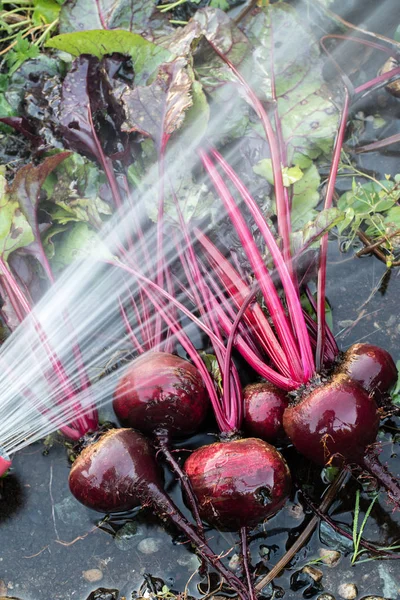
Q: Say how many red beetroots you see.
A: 6